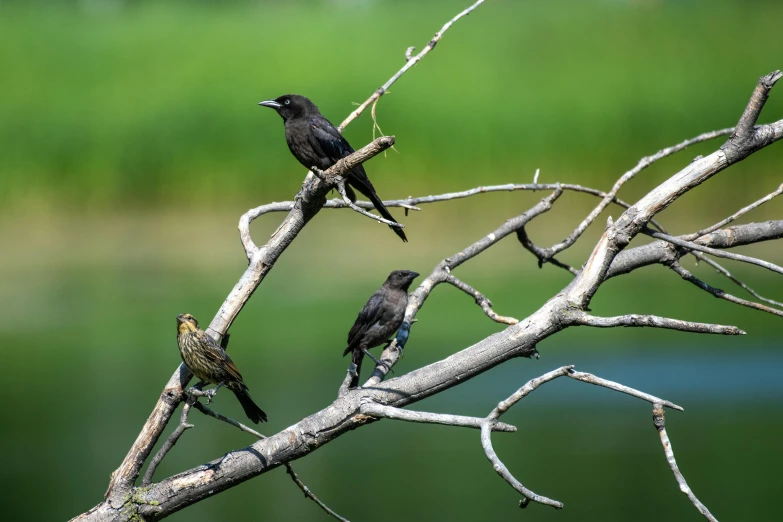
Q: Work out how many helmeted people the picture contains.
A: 0